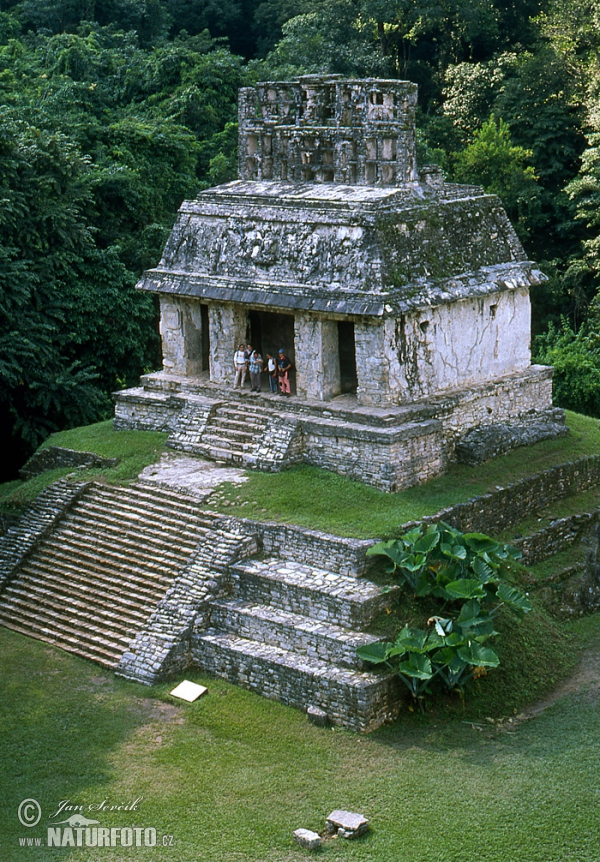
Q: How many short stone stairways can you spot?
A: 1